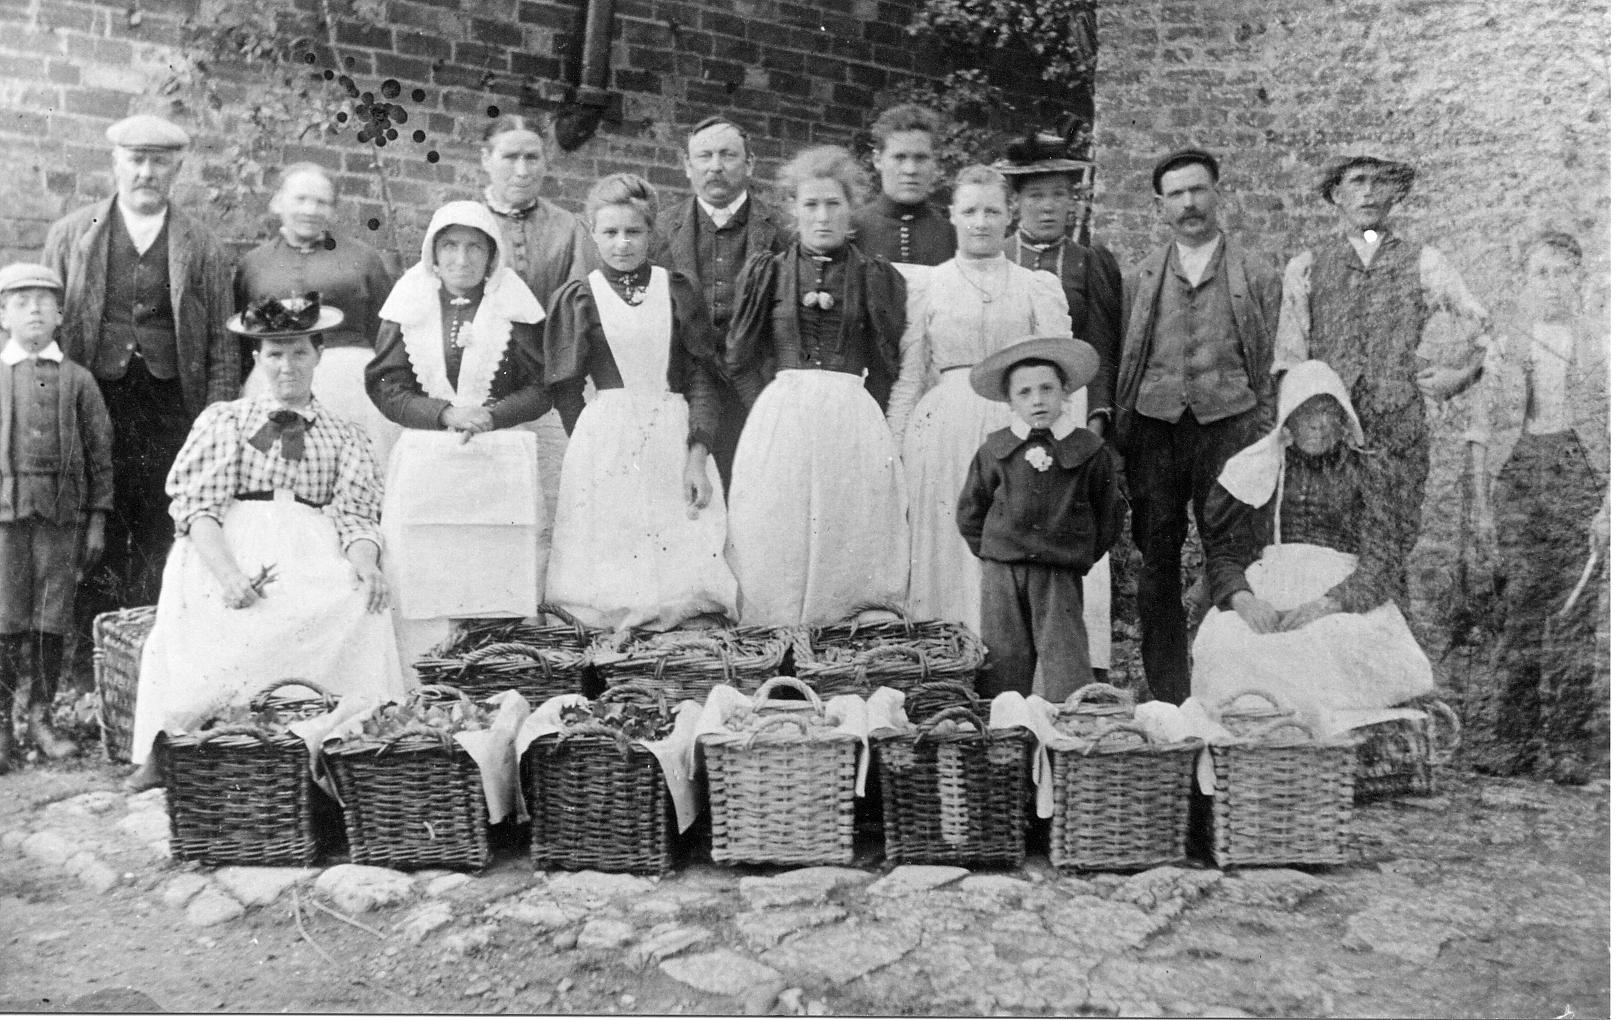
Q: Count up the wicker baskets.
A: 12